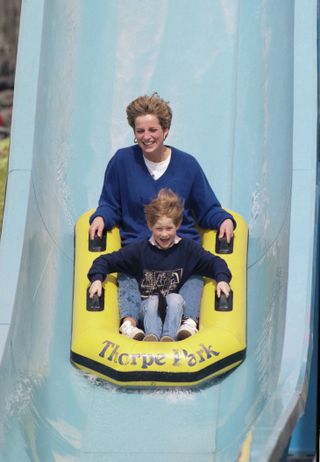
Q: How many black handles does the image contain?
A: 4